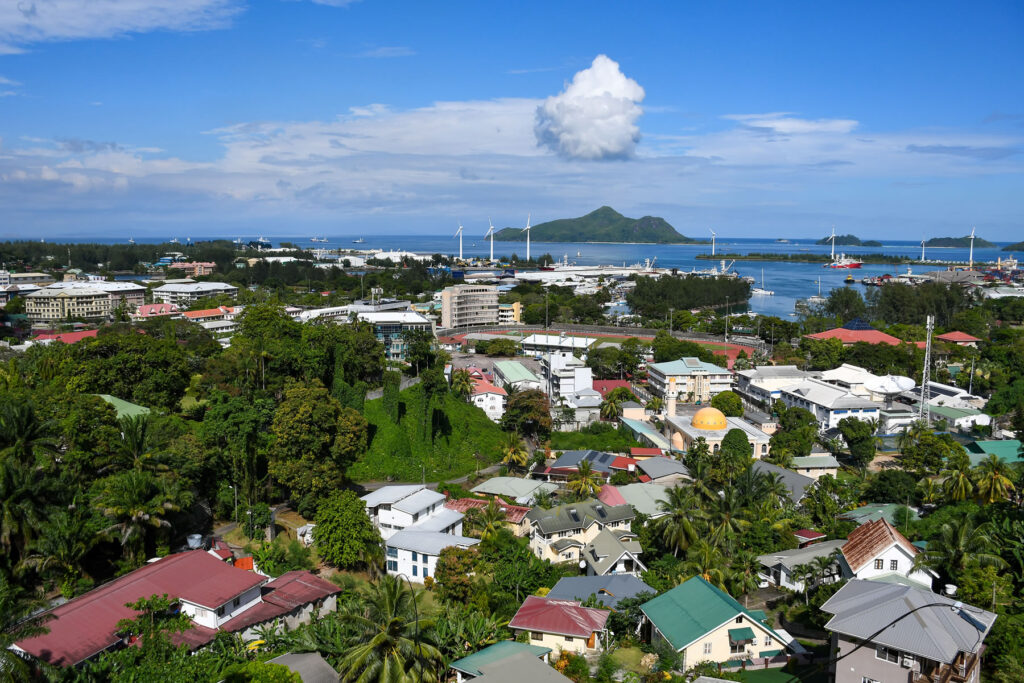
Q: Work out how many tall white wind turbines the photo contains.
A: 7